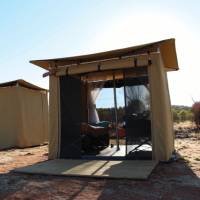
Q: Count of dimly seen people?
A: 0